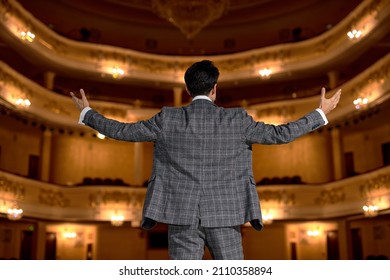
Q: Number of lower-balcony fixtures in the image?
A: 4